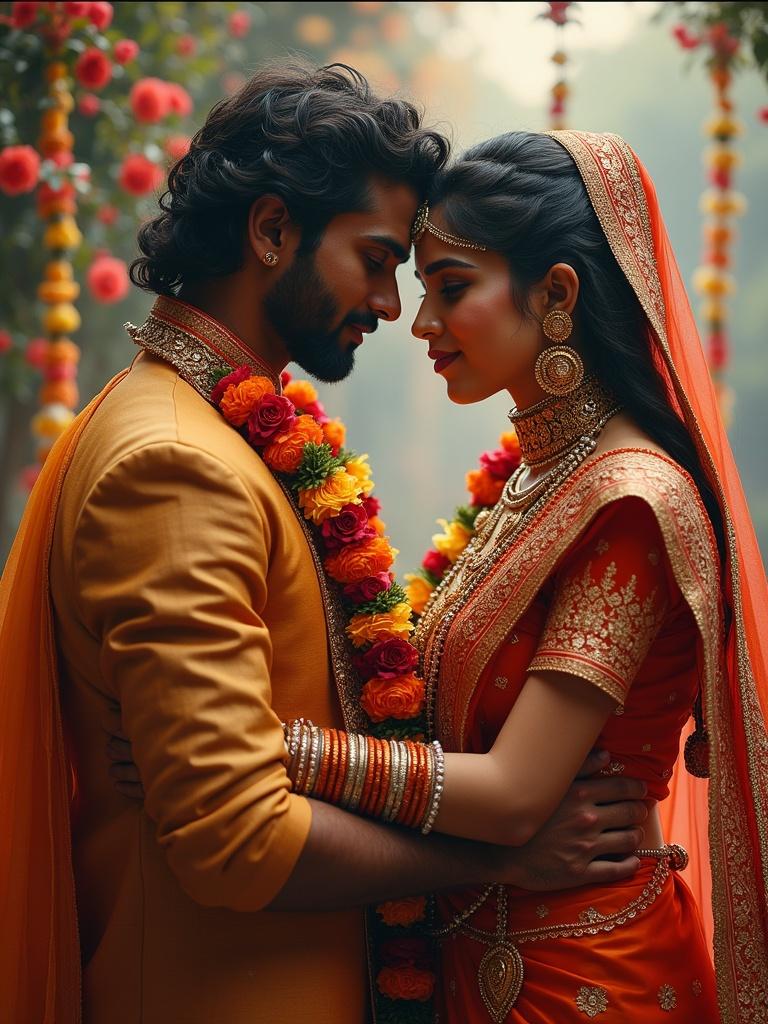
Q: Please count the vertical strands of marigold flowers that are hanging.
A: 3